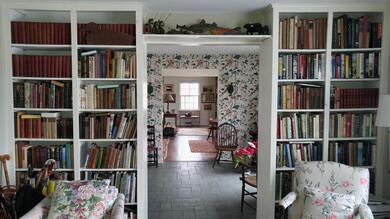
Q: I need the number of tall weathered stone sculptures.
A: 0